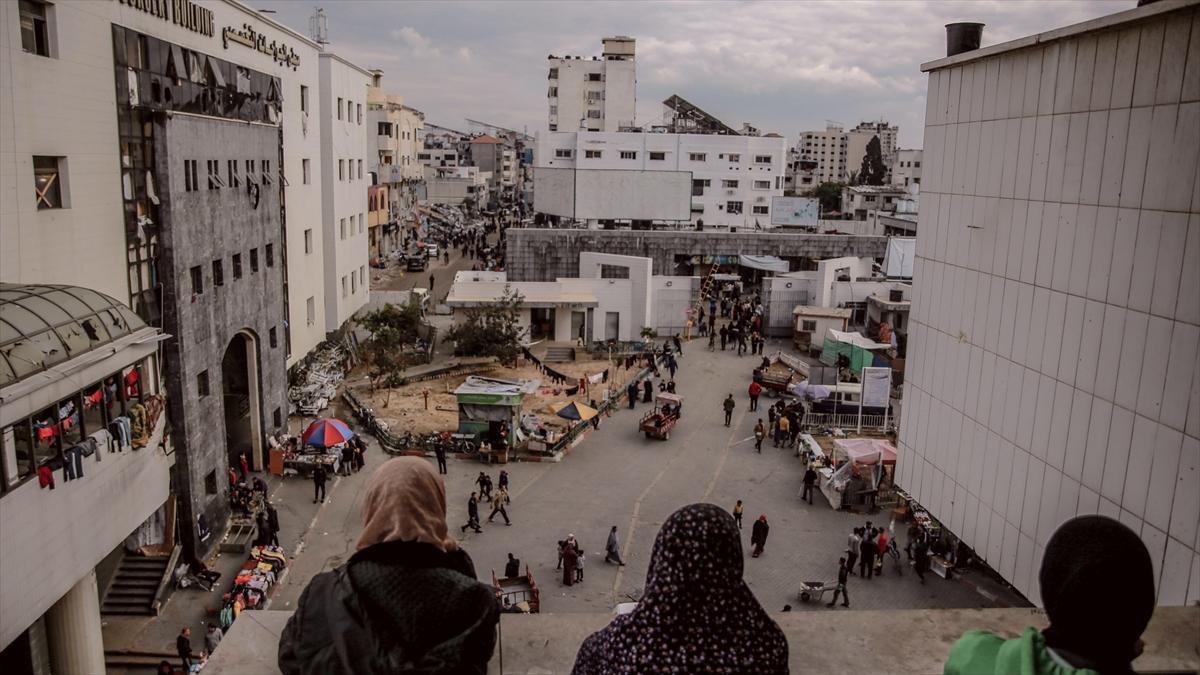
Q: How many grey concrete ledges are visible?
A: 1